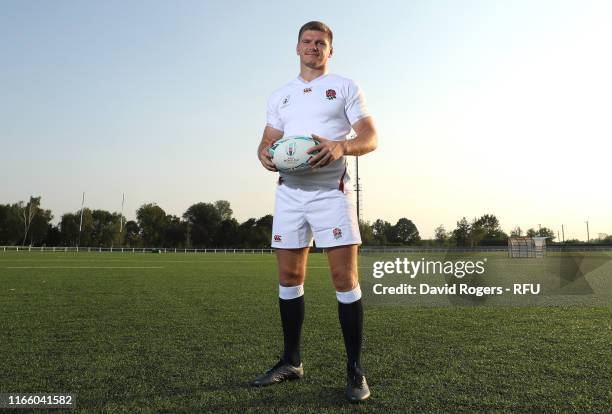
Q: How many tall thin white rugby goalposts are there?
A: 2